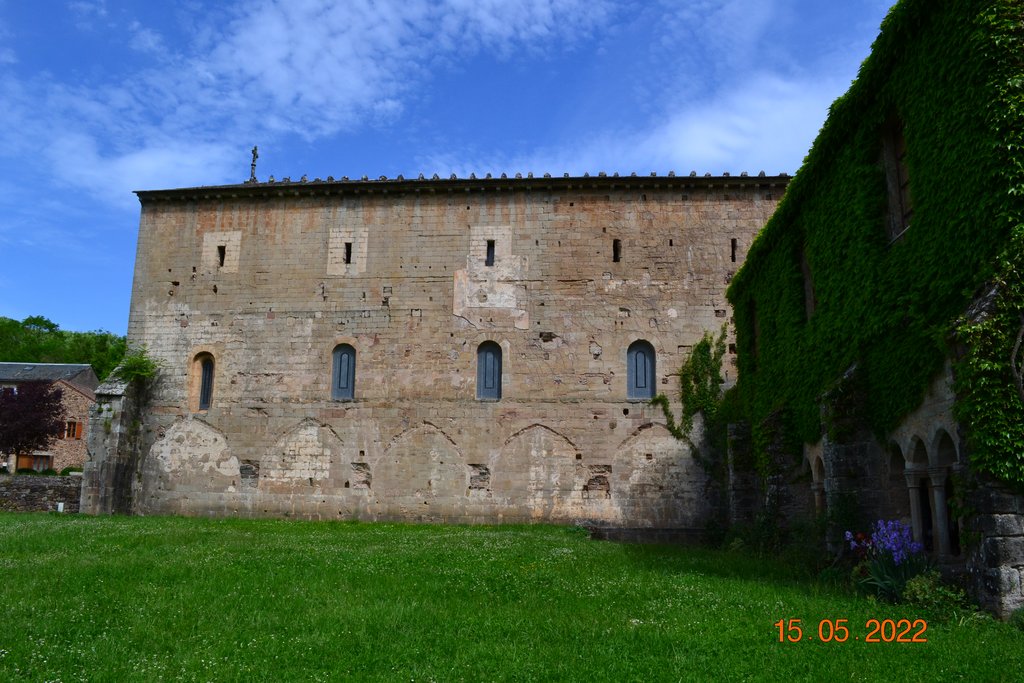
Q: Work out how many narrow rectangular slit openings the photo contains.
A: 5